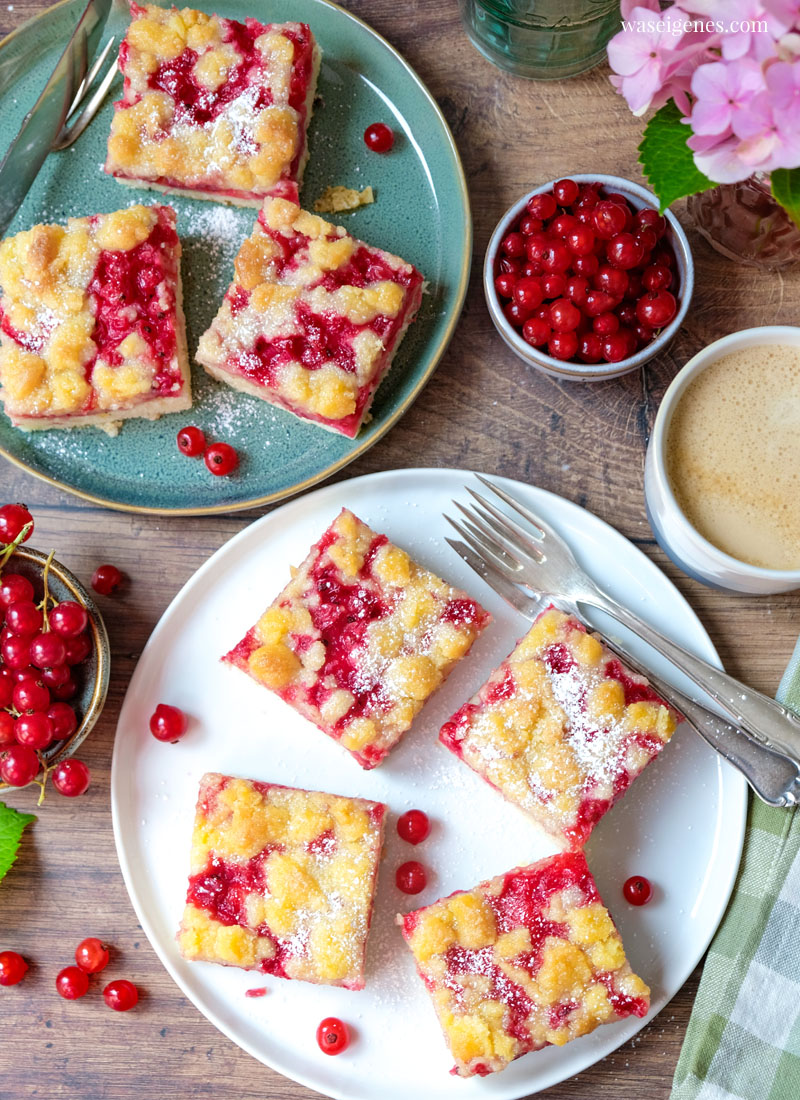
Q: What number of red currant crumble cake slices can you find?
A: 7